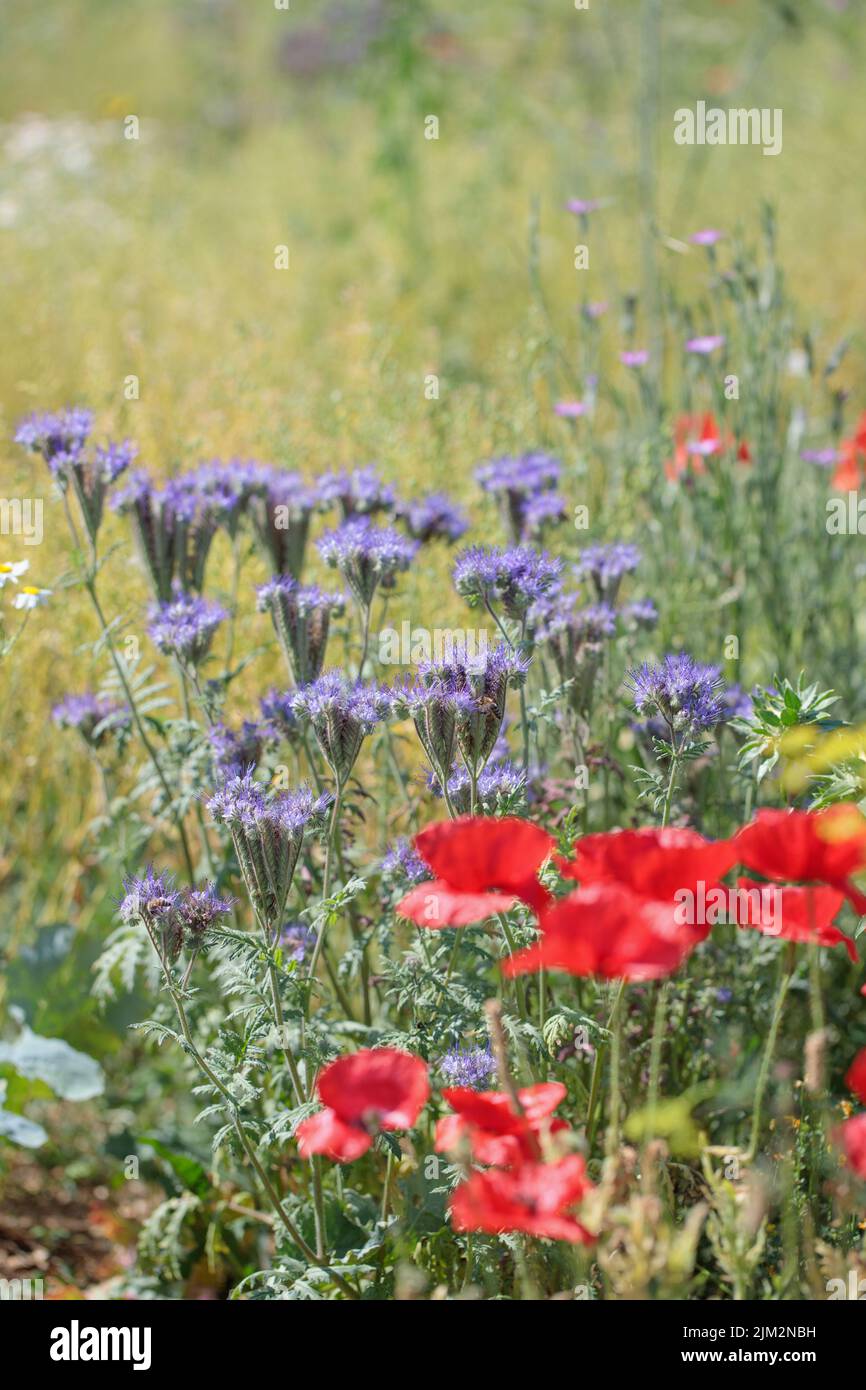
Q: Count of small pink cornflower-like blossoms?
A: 8